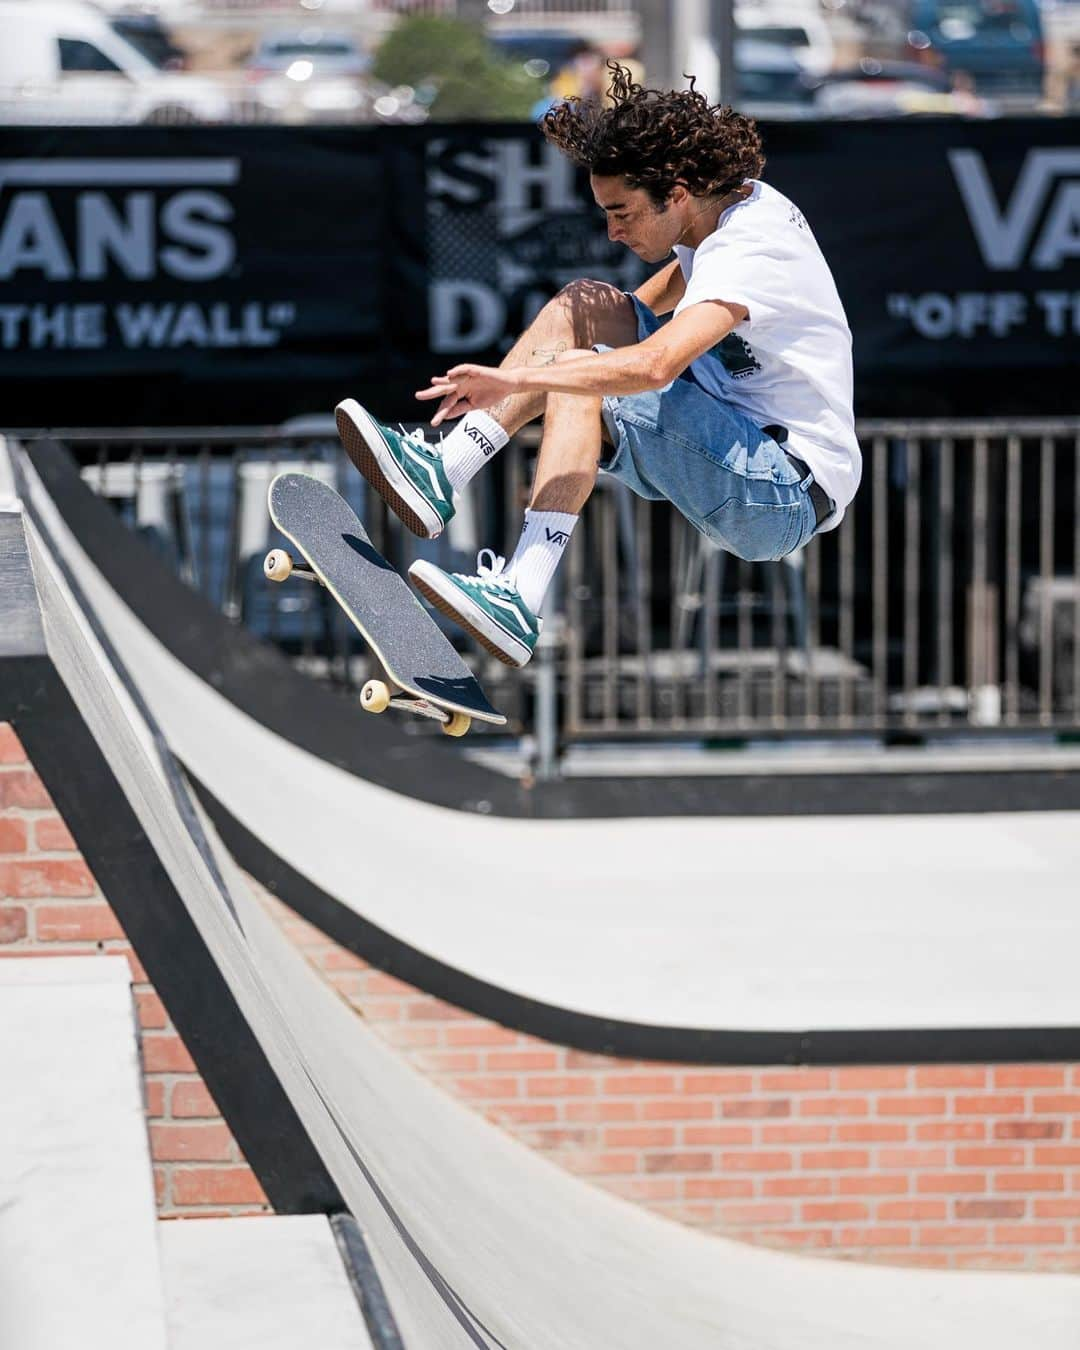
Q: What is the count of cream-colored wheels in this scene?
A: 3